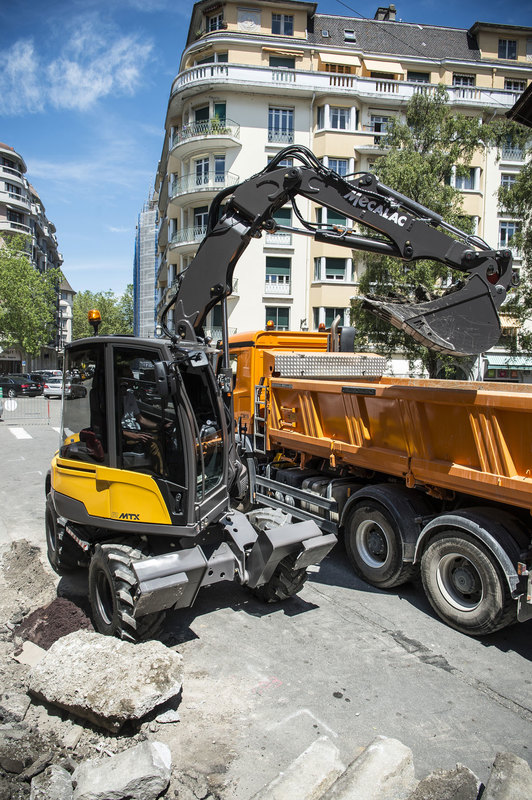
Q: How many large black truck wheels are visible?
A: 2